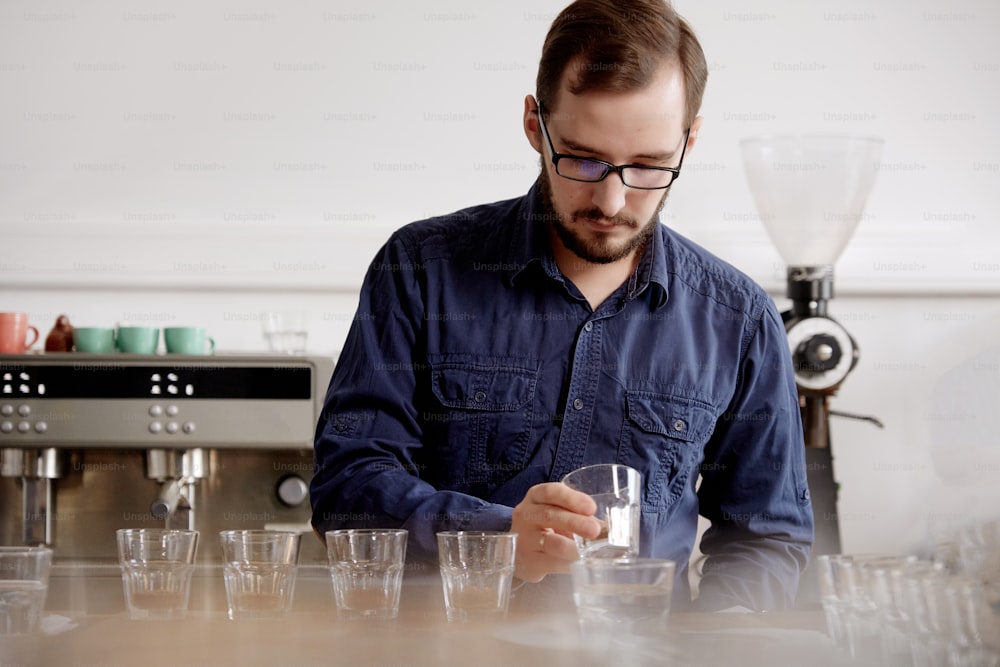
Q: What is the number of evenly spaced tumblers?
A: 4